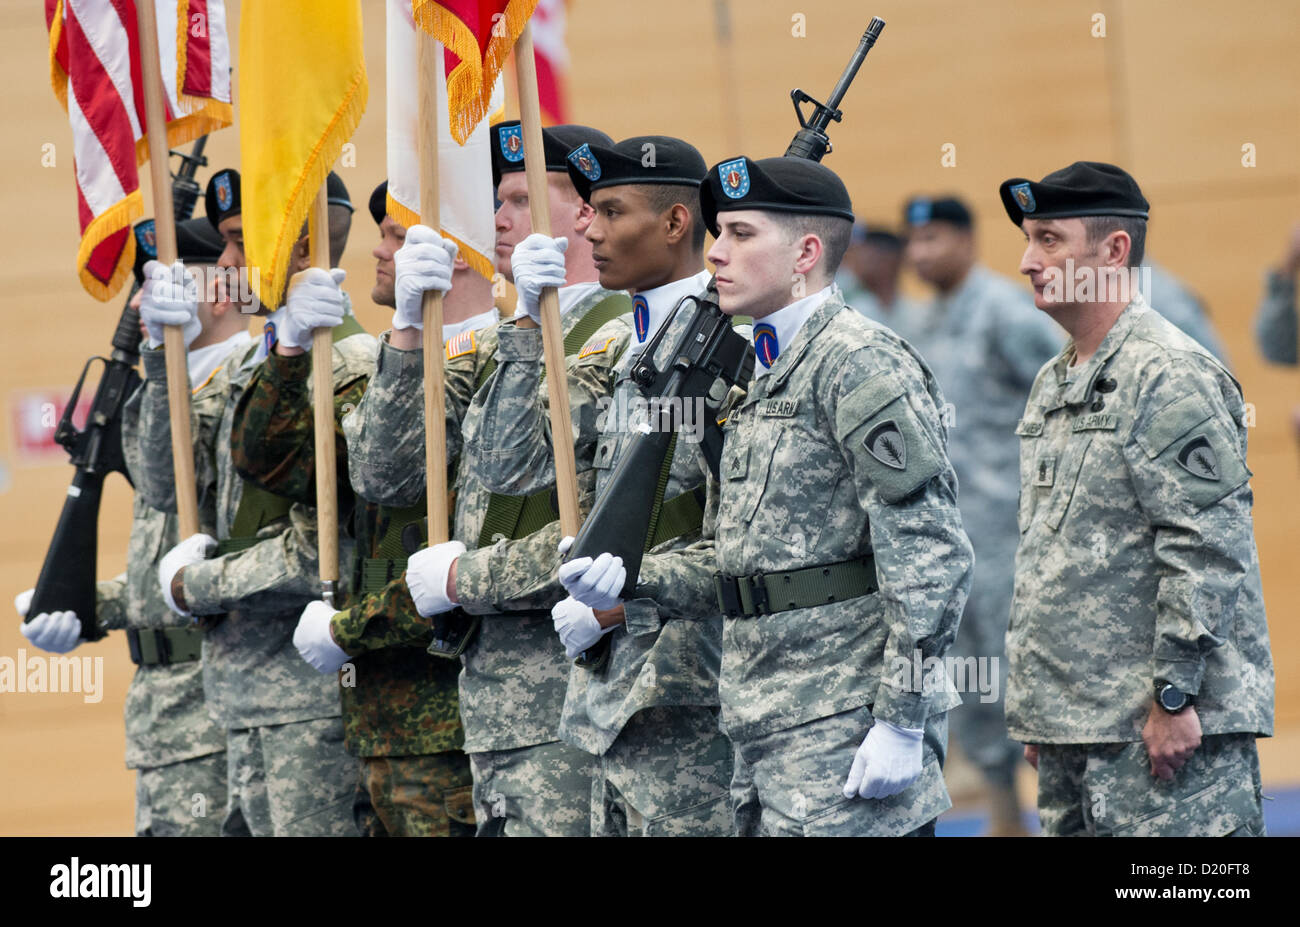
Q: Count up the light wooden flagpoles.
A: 4